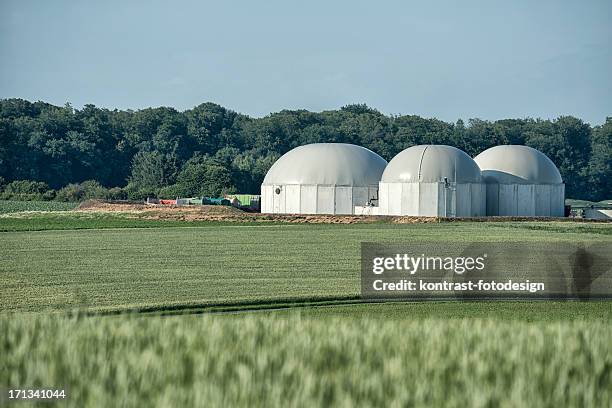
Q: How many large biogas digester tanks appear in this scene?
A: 3